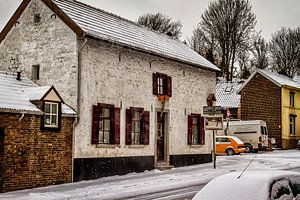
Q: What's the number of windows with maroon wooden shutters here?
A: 4